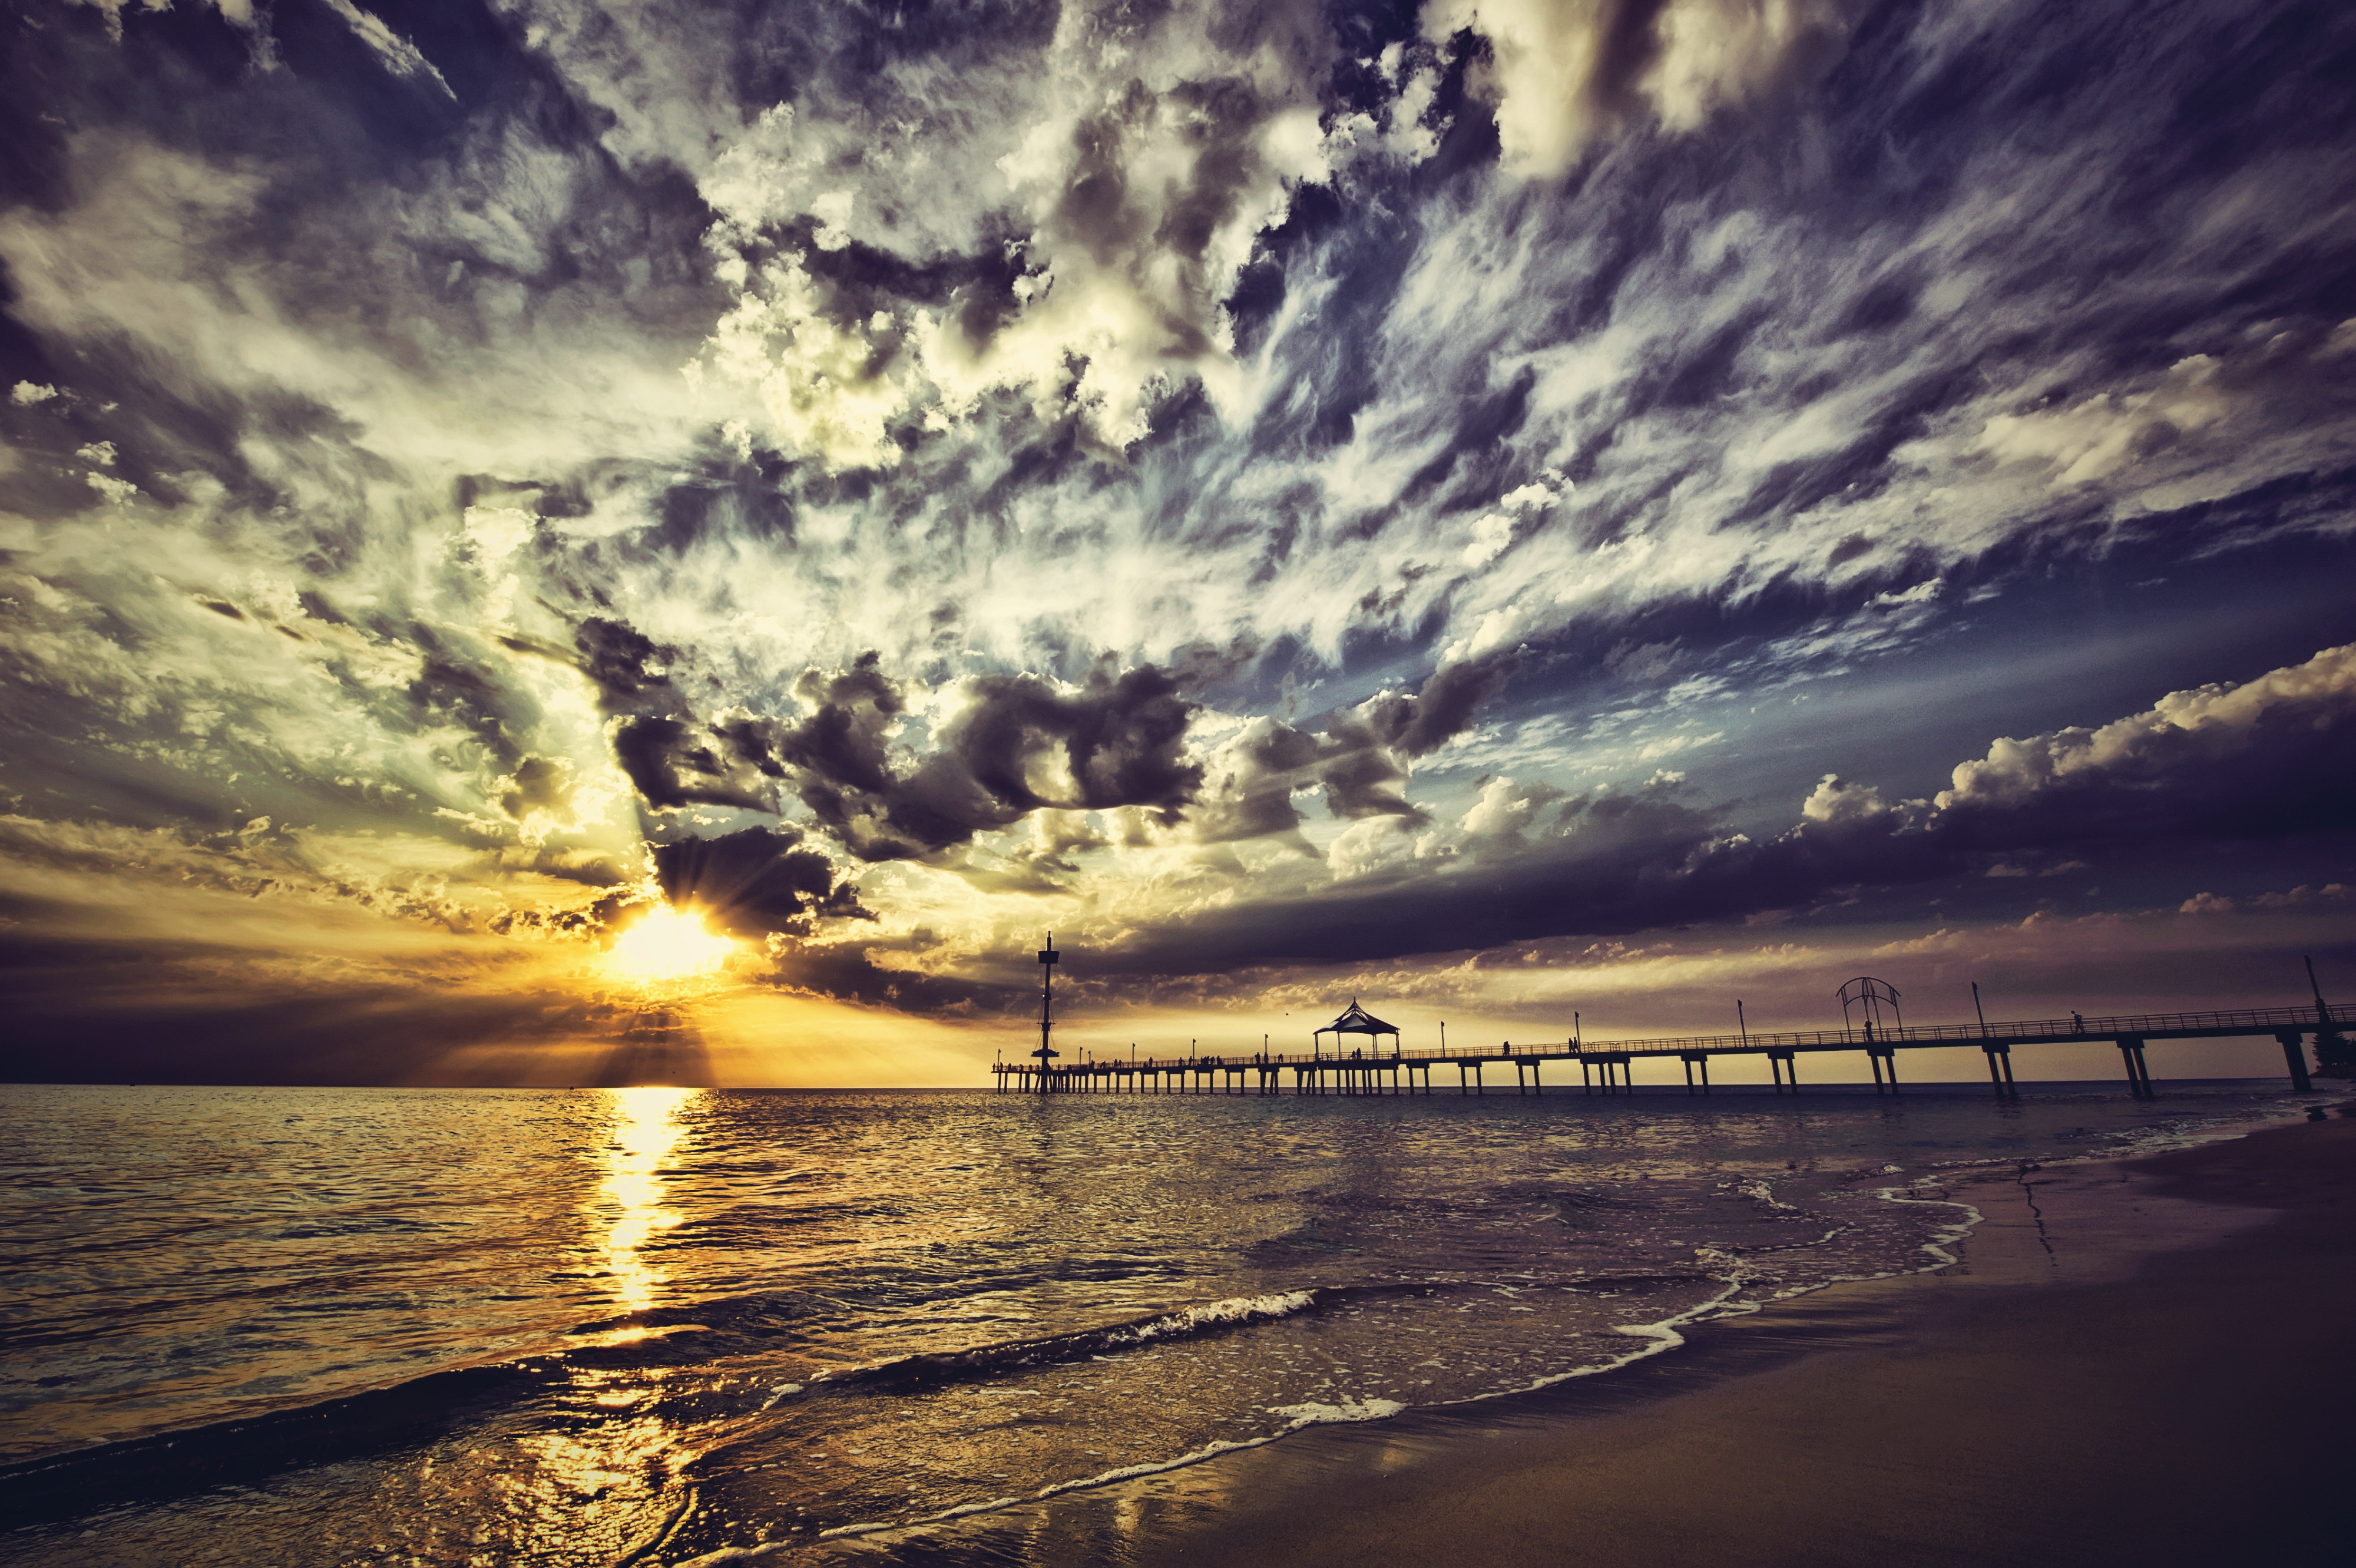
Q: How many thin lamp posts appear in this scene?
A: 11